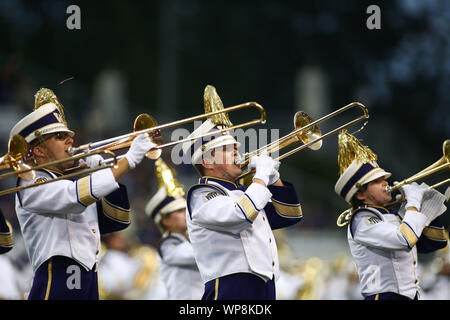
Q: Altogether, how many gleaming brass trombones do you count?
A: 4